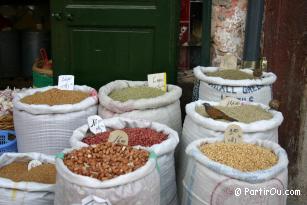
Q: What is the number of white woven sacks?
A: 8